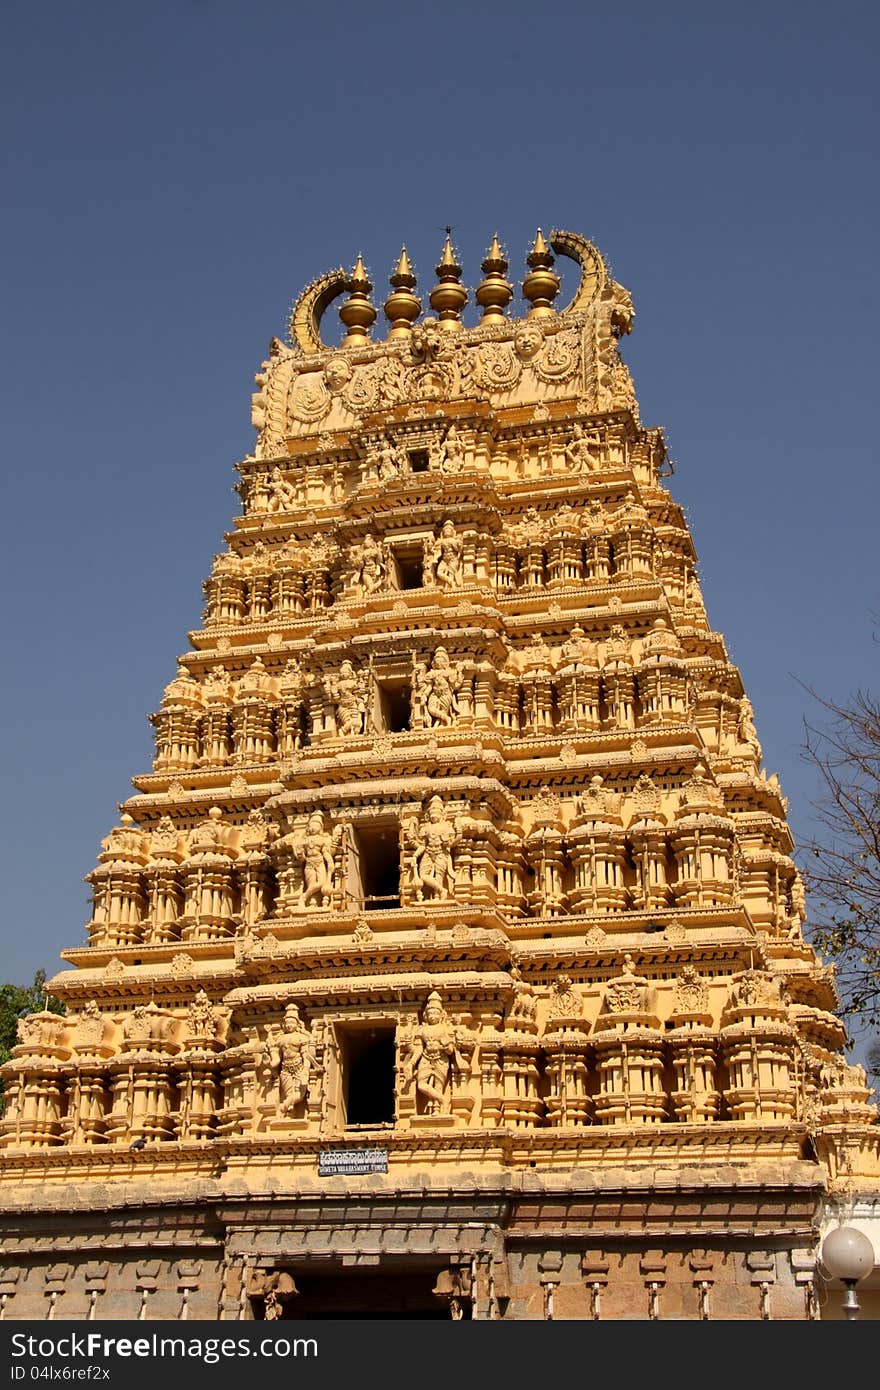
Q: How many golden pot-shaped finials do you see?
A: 5